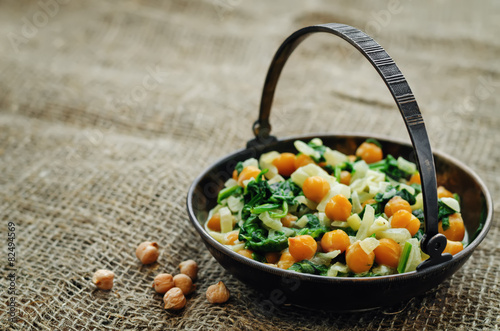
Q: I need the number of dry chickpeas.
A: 7